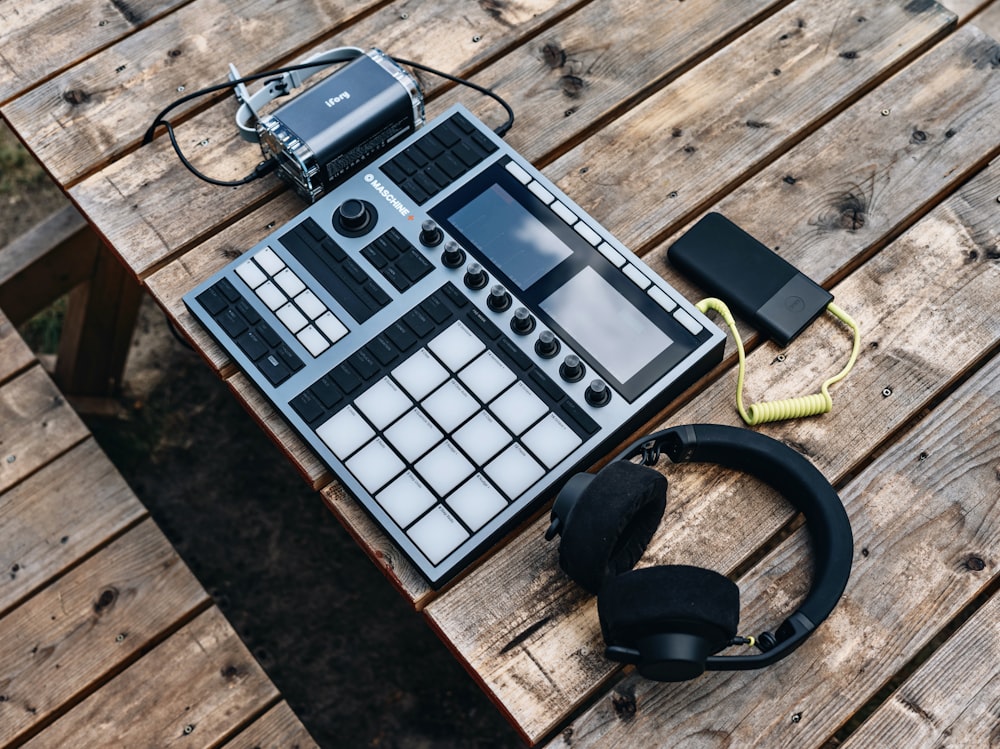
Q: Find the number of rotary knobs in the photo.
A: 9